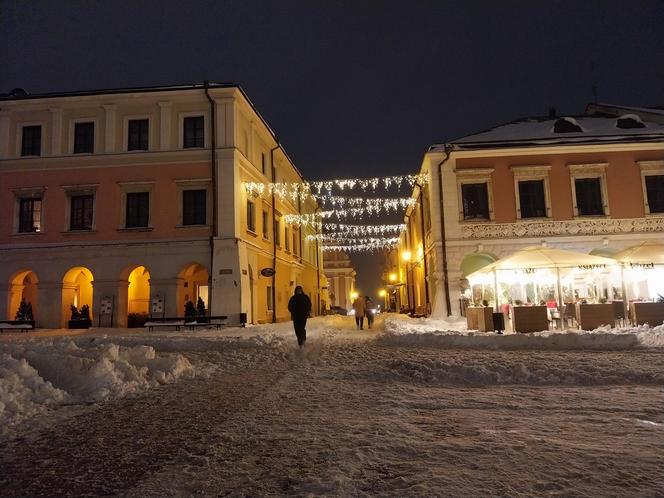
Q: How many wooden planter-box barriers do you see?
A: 4